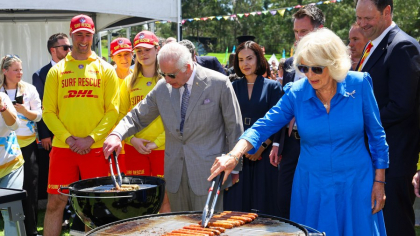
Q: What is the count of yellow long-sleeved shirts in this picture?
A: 3